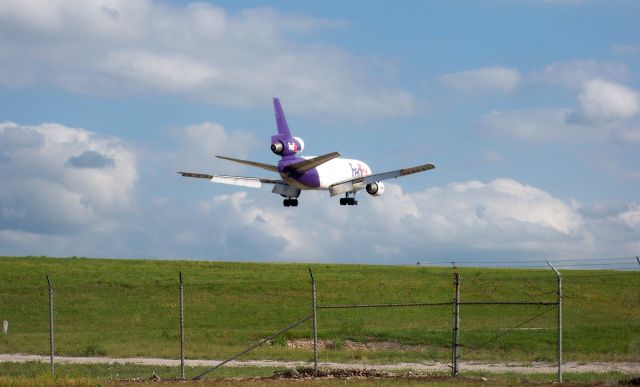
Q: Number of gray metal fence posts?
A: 5